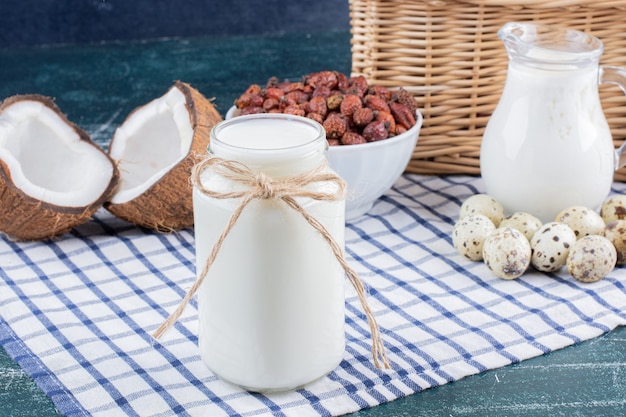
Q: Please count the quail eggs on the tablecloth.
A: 9